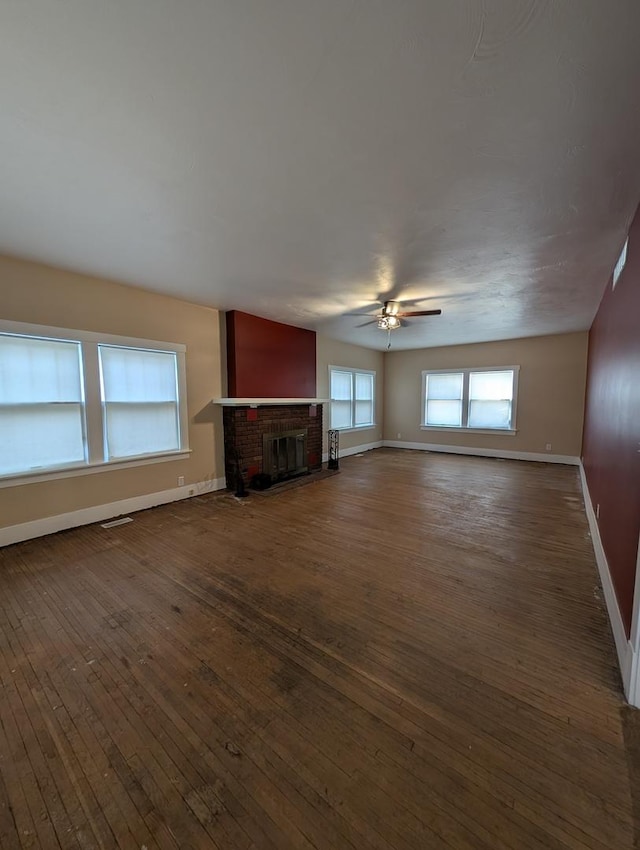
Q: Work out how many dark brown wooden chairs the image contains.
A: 0